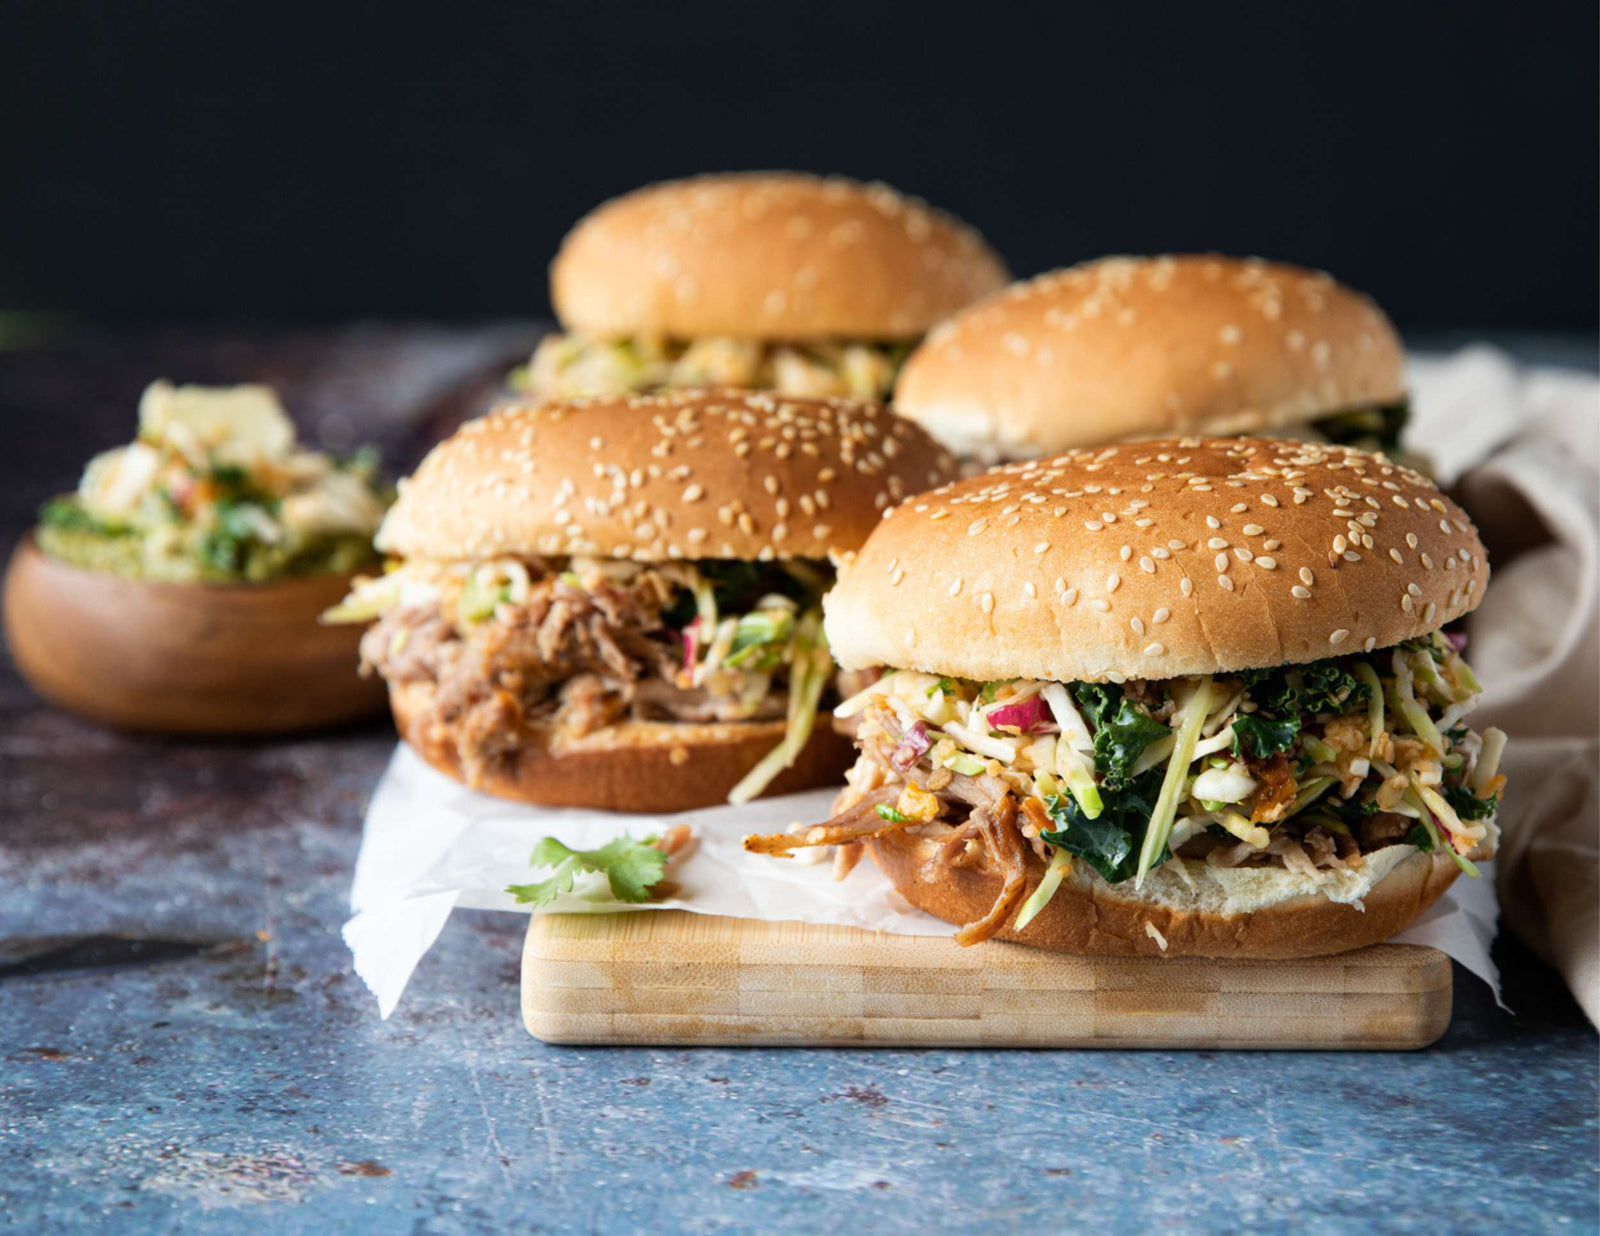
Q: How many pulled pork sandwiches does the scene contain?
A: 4